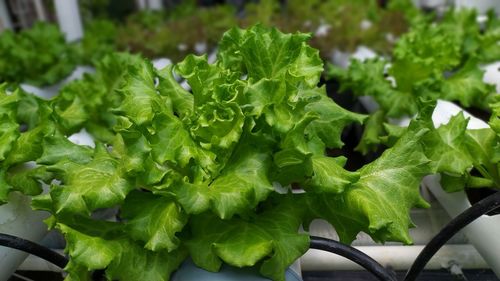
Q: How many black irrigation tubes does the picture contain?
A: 3